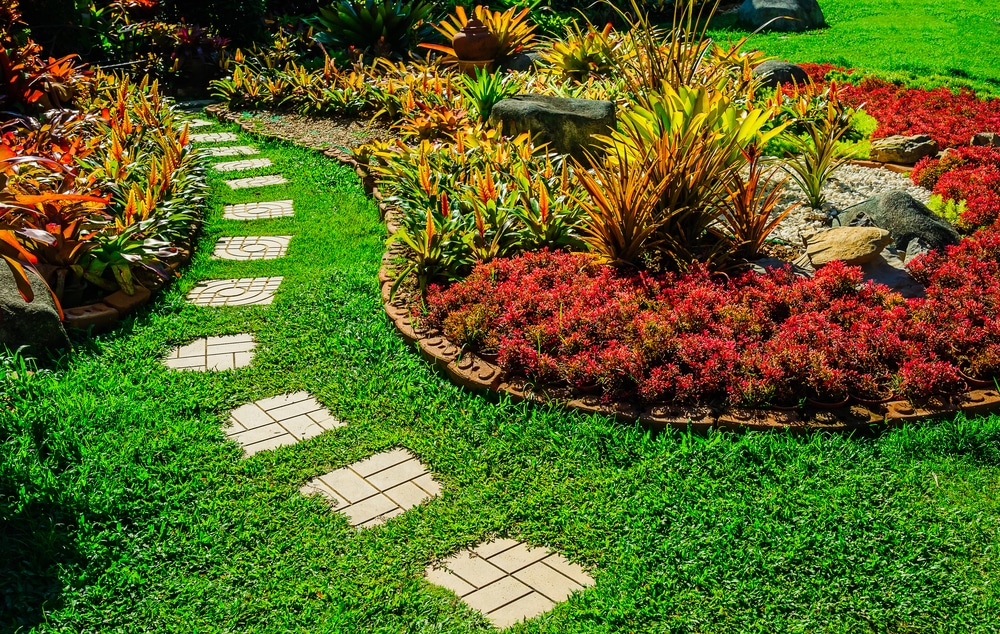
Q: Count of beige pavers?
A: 12